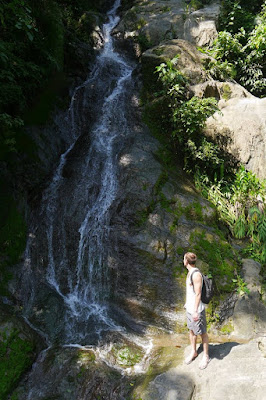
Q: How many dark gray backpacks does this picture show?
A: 1